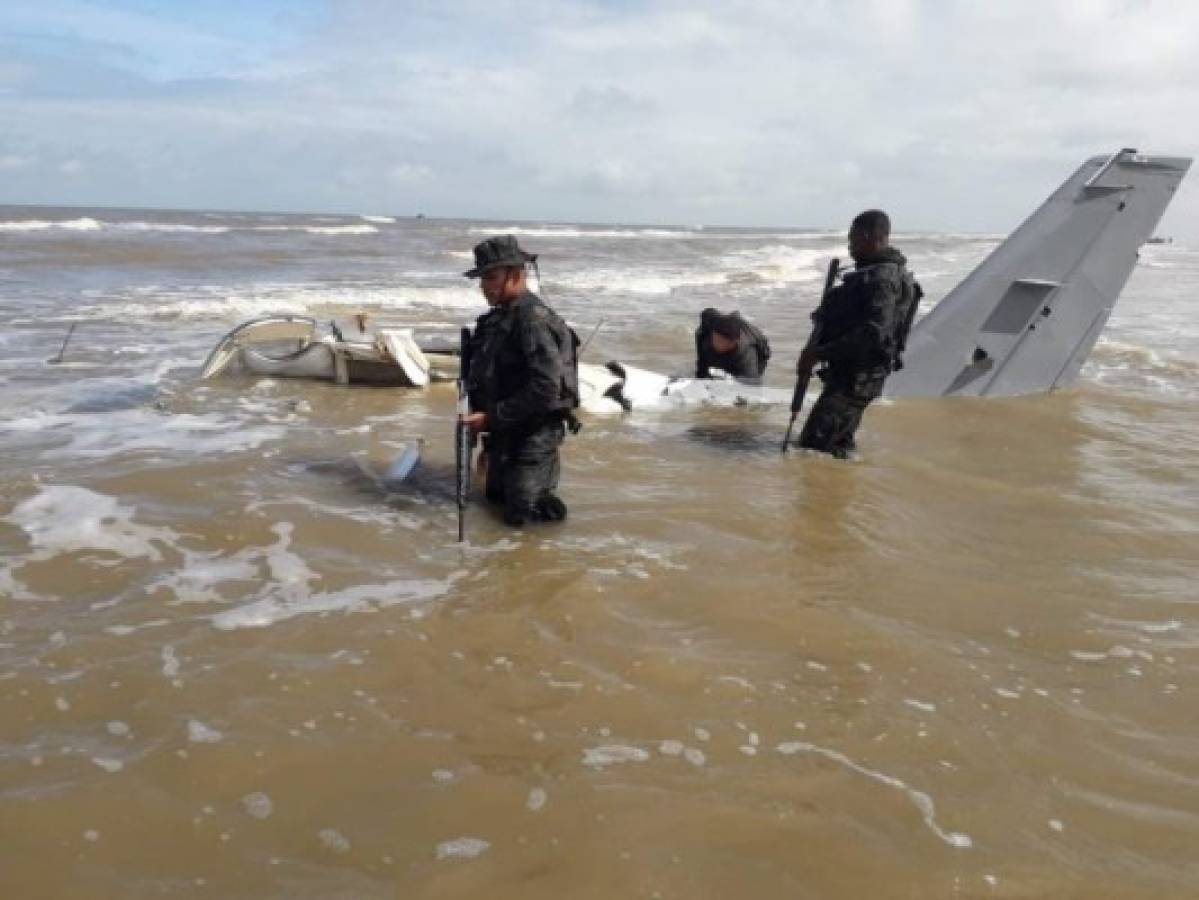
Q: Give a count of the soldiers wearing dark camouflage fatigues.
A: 3